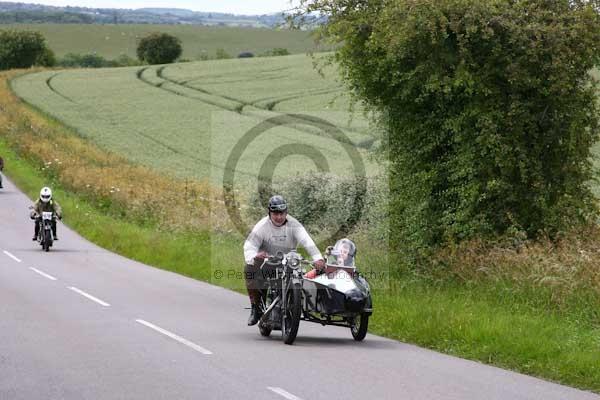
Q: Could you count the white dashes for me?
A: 5